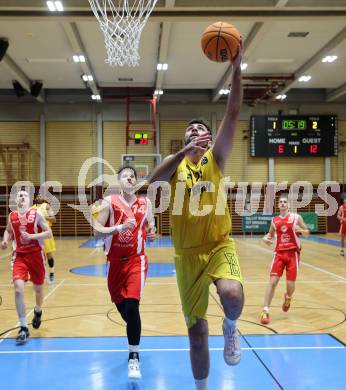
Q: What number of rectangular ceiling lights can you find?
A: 11